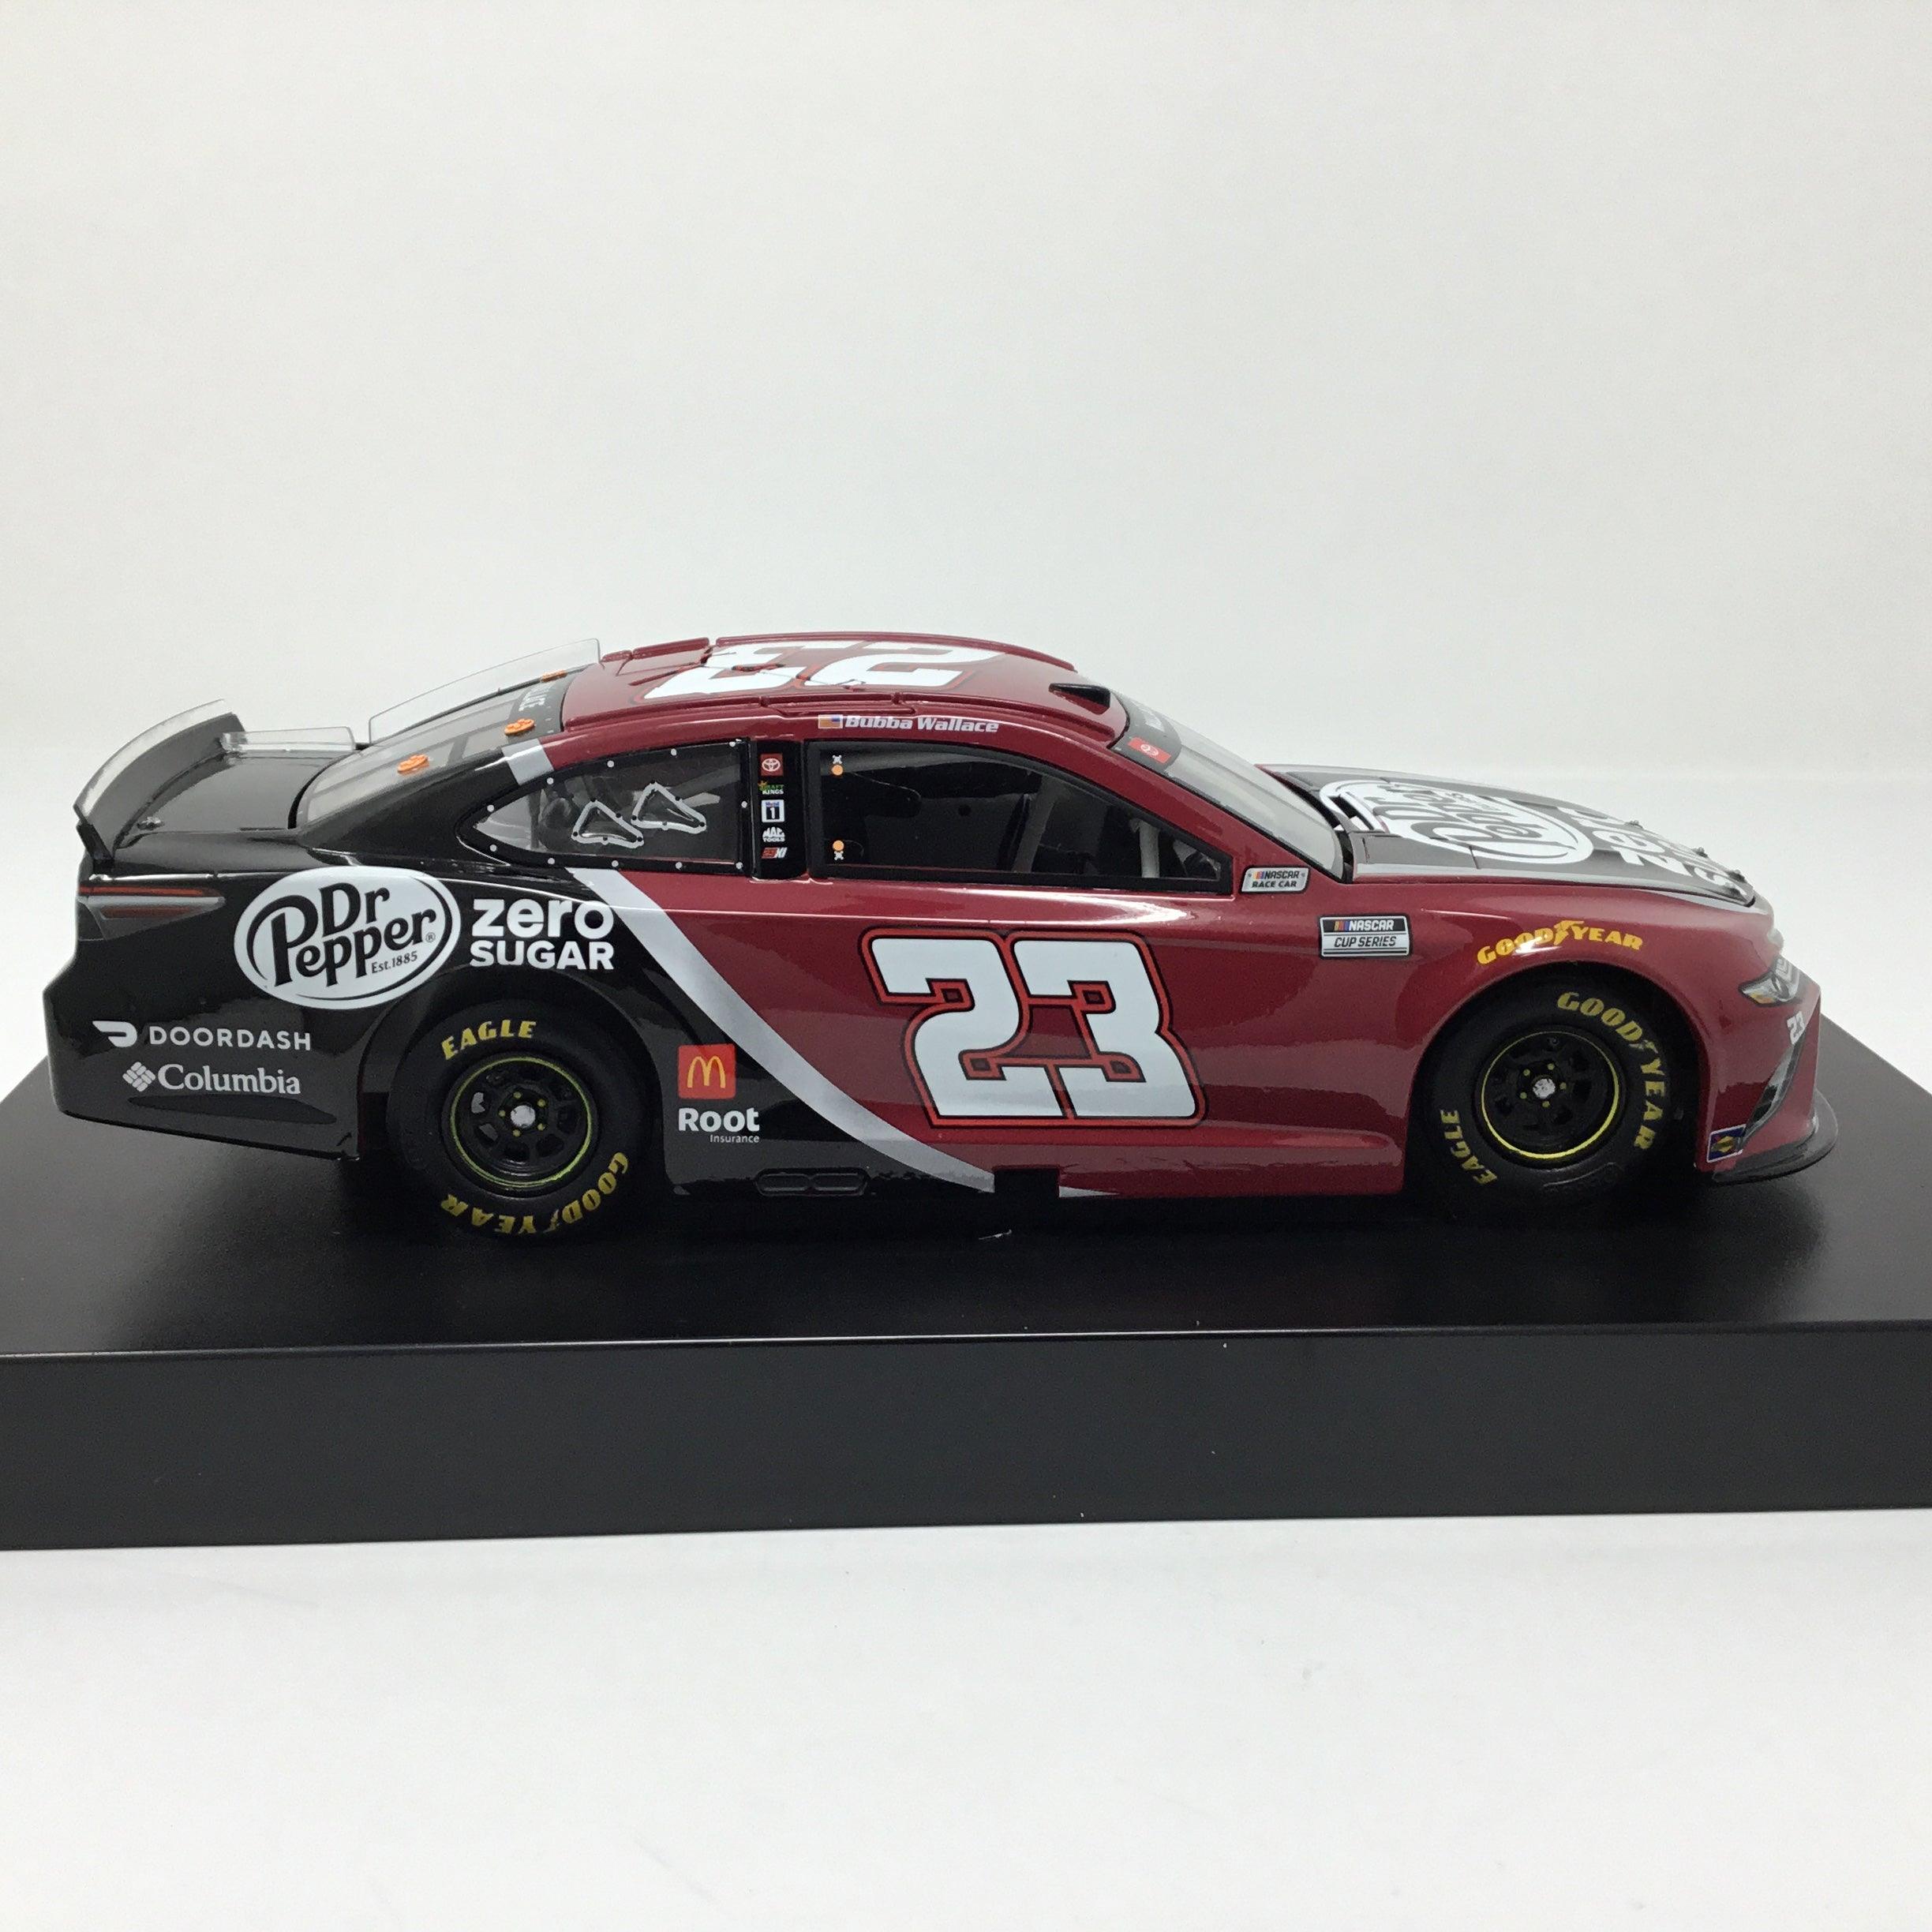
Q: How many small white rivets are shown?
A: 11